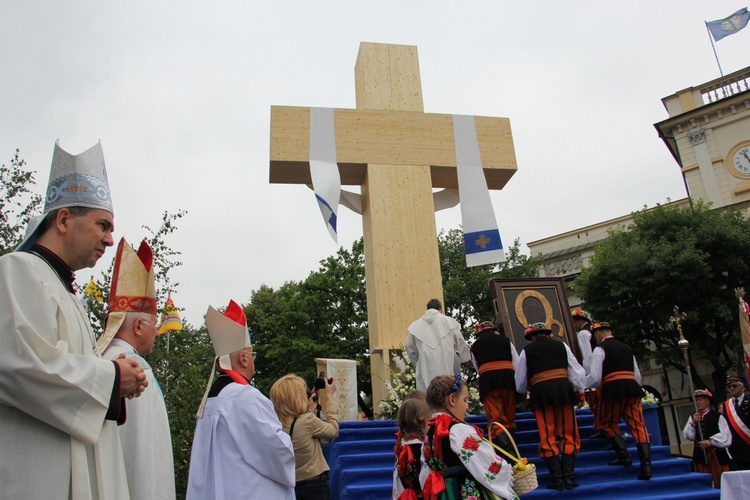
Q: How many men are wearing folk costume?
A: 5